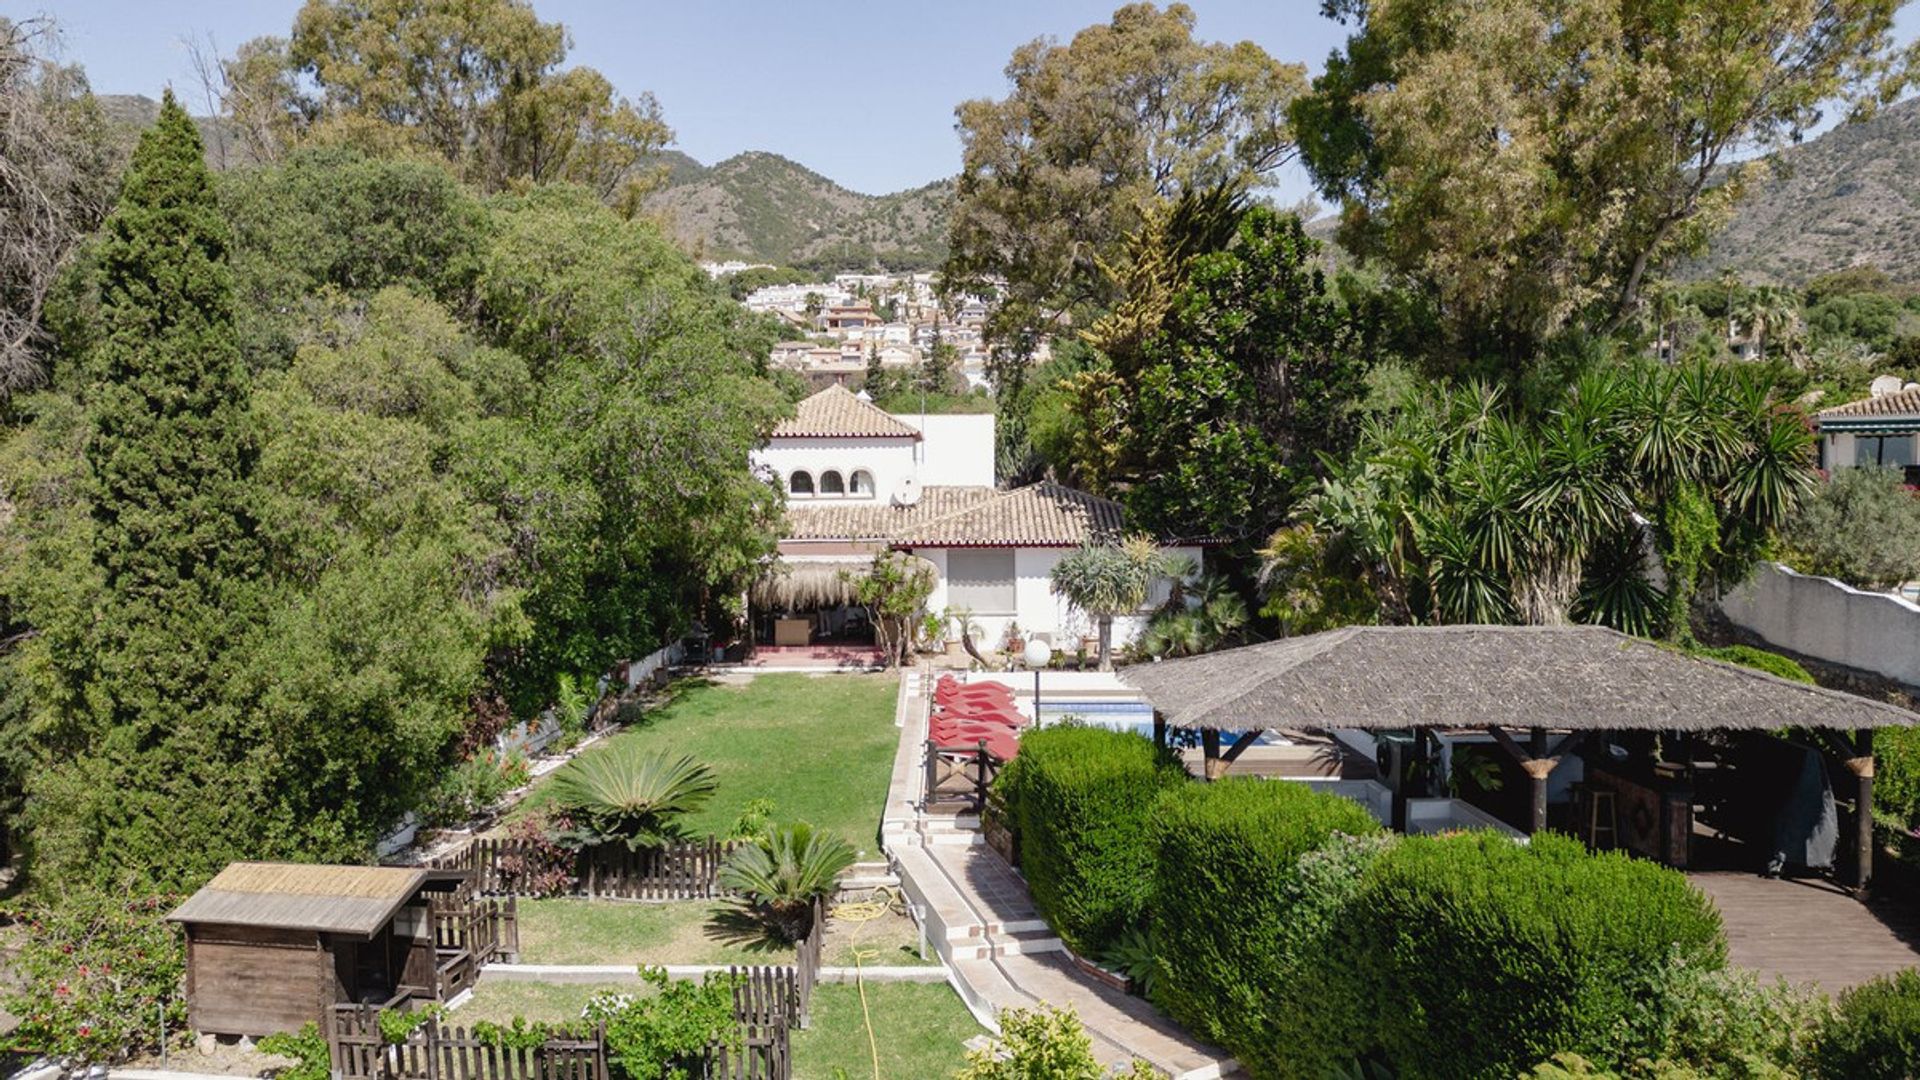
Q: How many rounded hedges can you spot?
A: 3